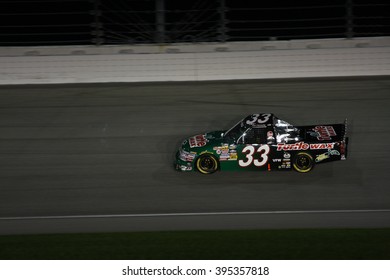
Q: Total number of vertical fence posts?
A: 4